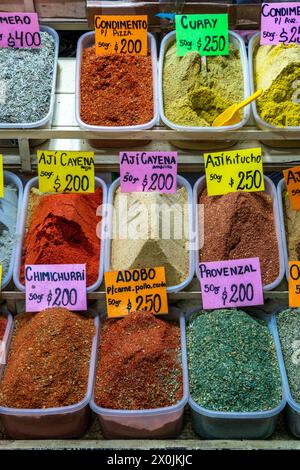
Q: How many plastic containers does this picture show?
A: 14